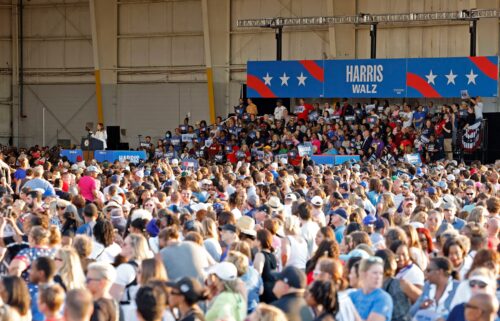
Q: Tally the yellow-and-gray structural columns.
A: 2